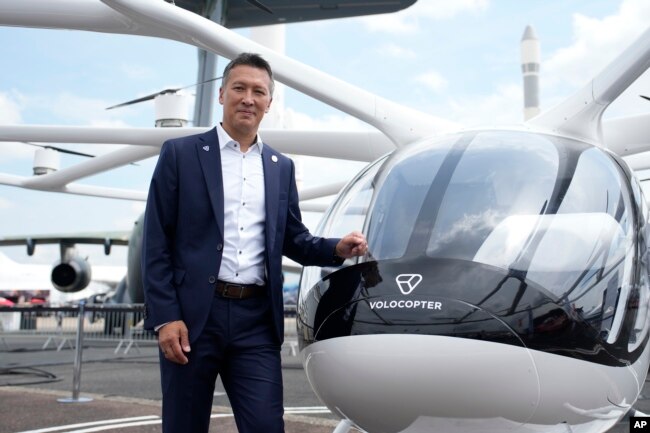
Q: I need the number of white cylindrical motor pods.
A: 2